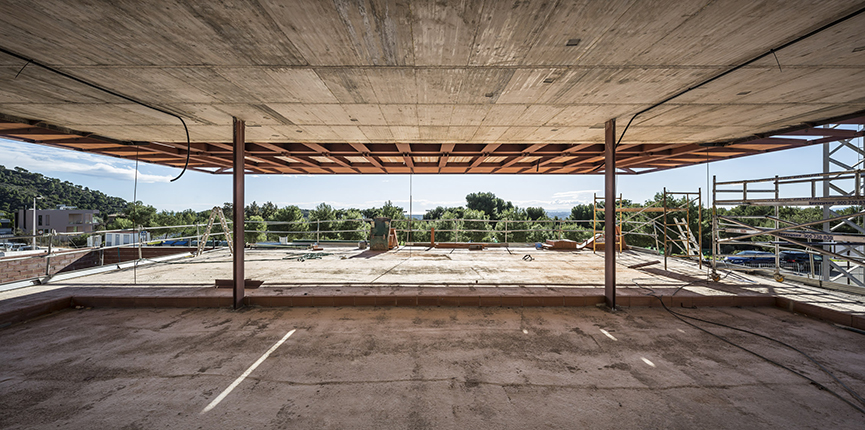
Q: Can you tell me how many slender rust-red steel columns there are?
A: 2